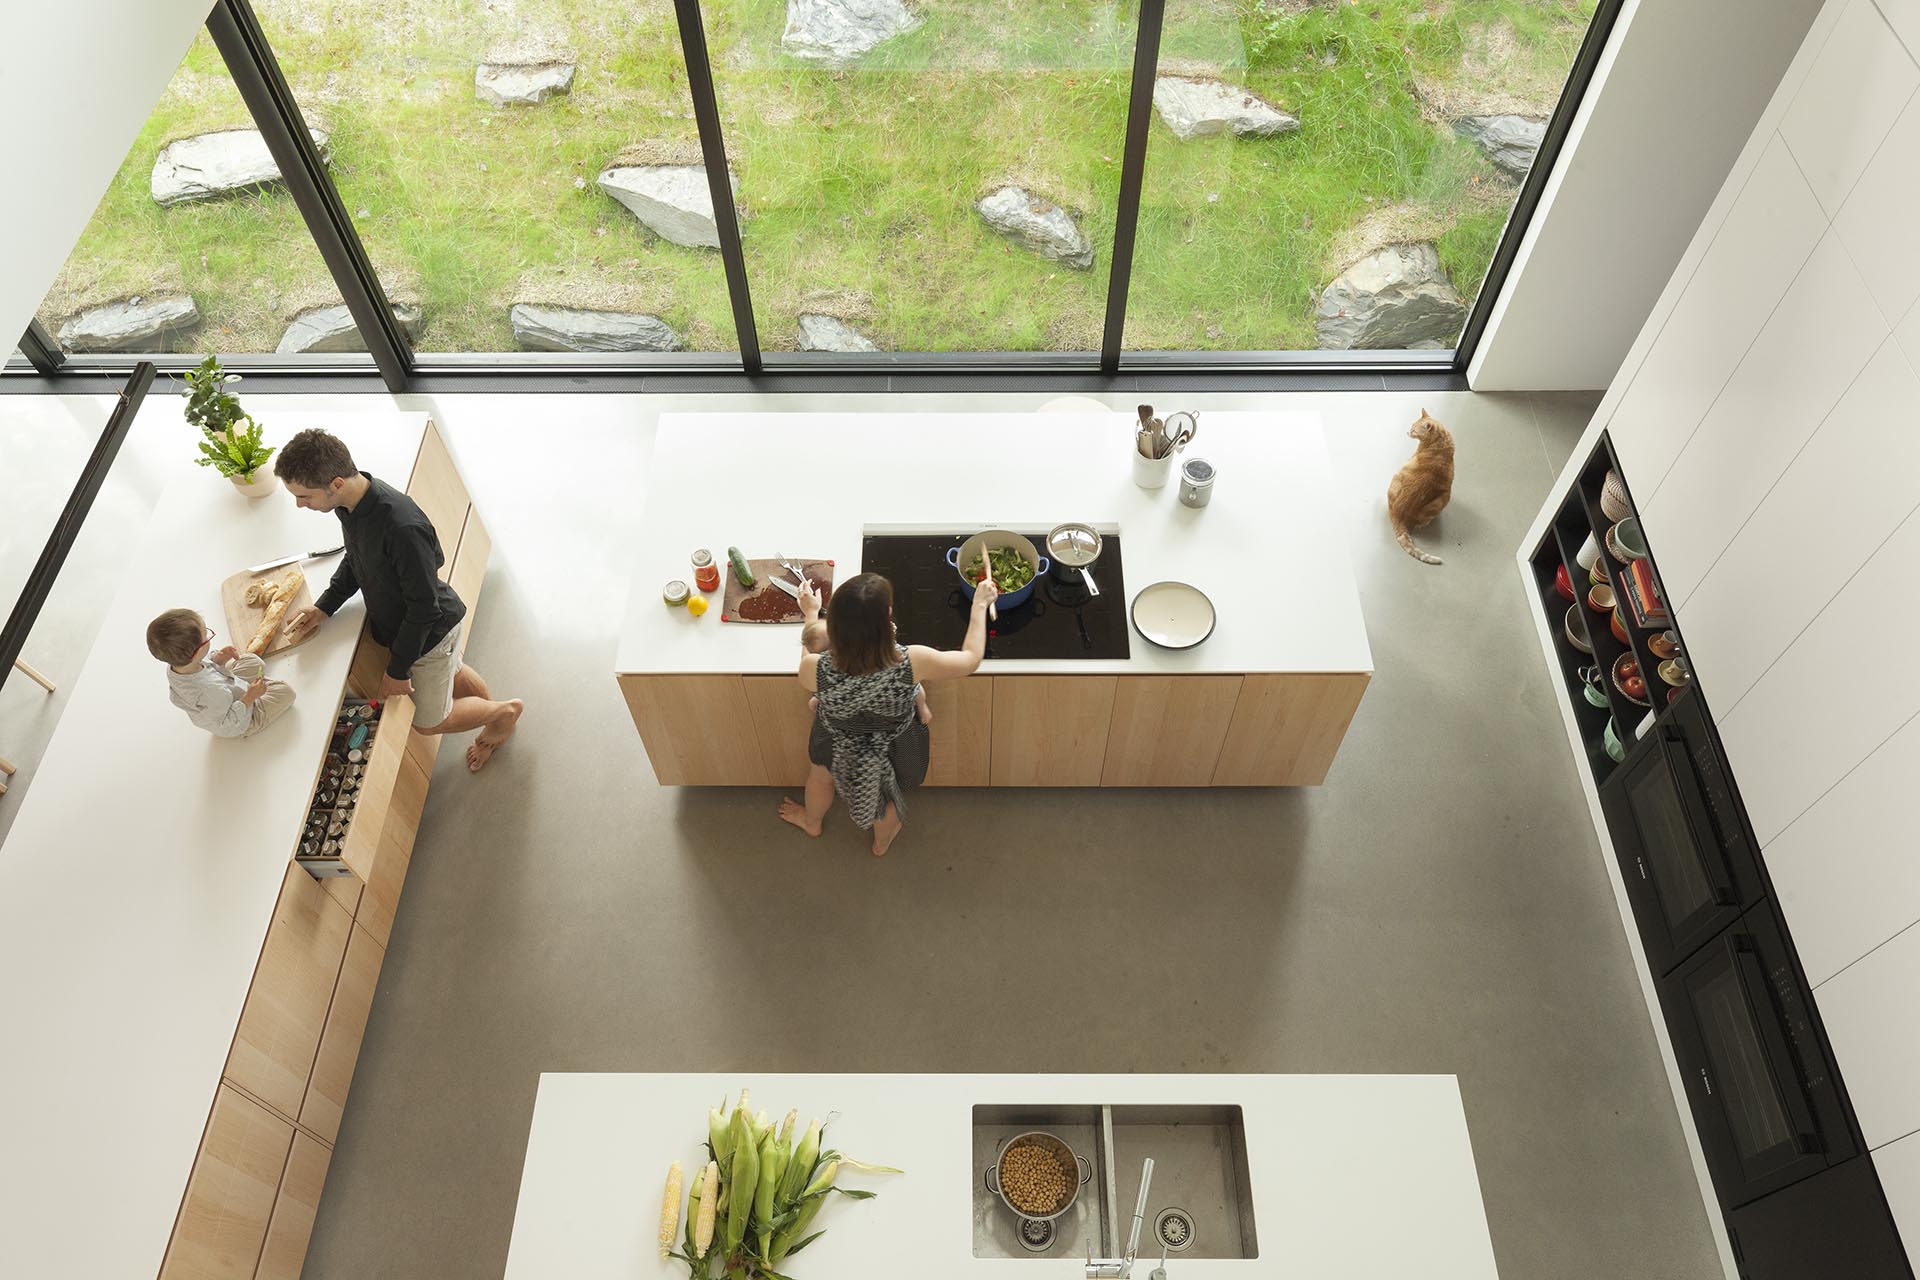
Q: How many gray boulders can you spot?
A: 12